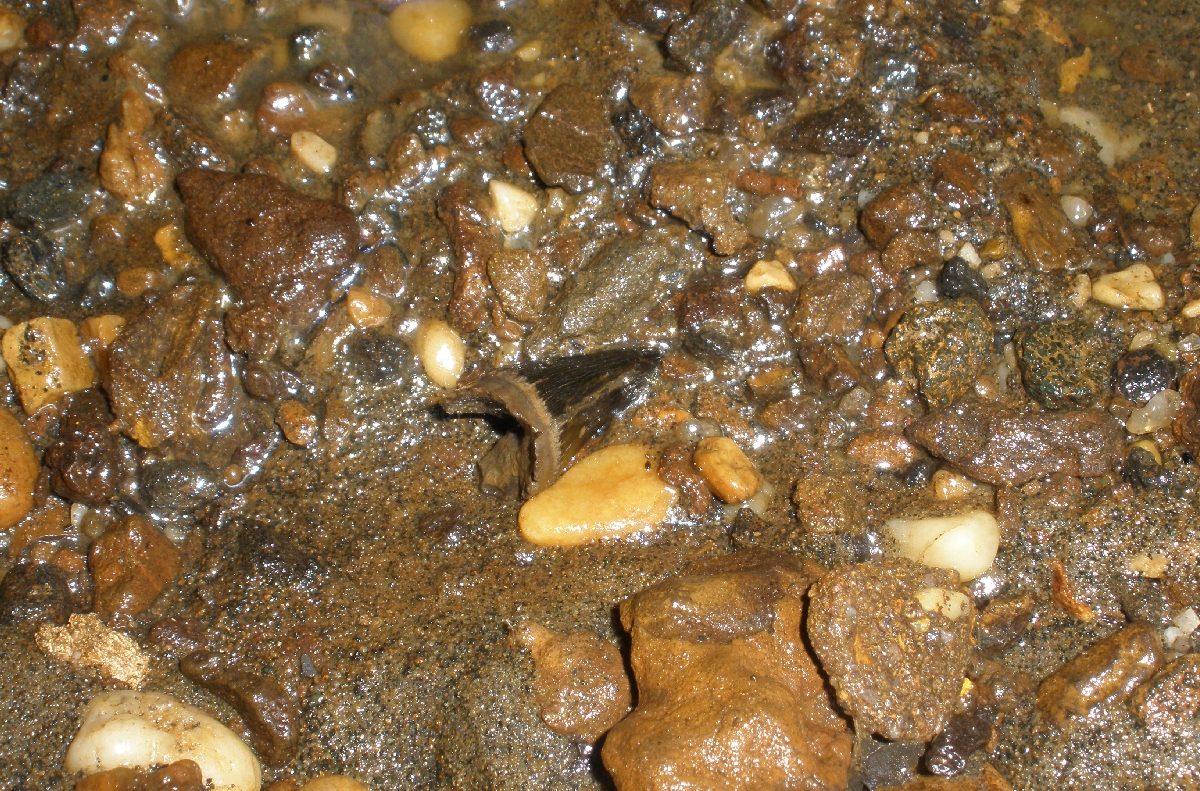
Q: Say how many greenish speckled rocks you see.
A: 2